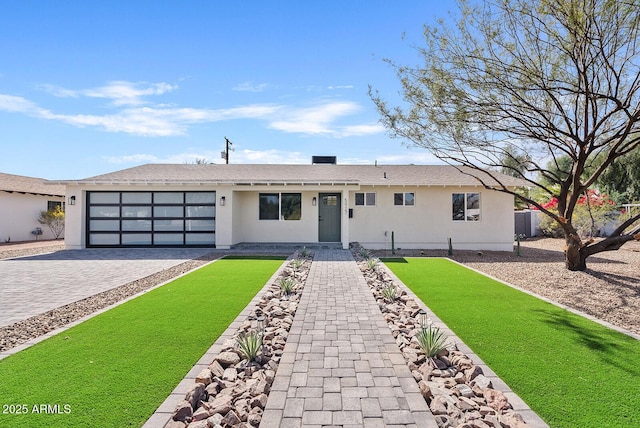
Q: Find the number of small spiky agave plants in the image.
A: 8